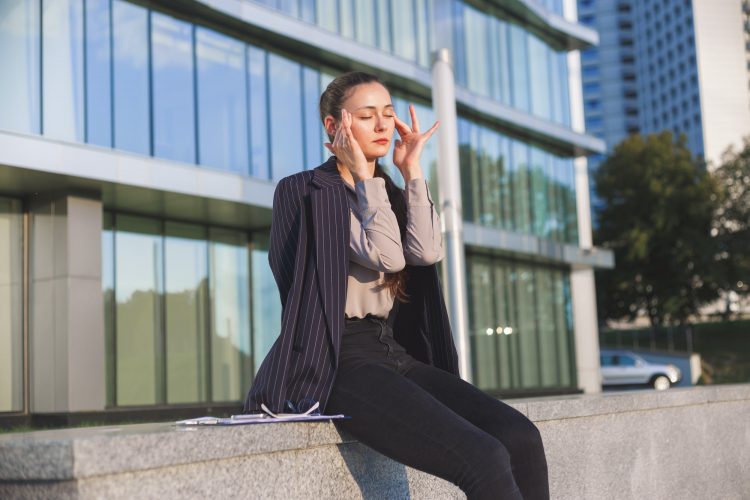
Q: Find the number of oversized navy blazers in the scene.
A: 1